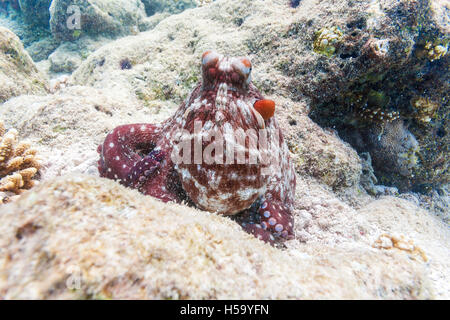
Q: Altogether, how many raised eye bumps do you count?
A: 2